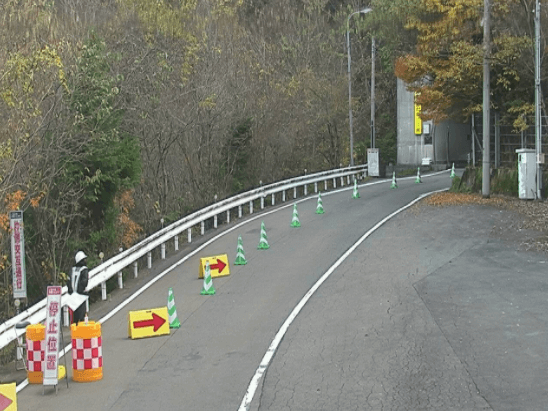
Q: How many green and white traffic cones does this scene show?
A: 10